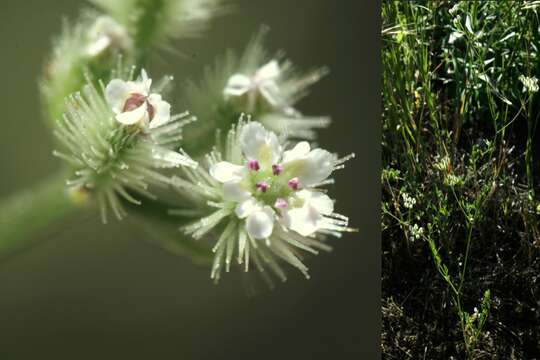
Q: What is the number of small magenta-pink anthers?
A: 5